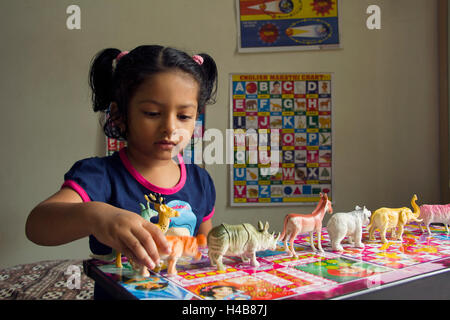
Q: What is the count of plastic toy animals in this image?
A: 8